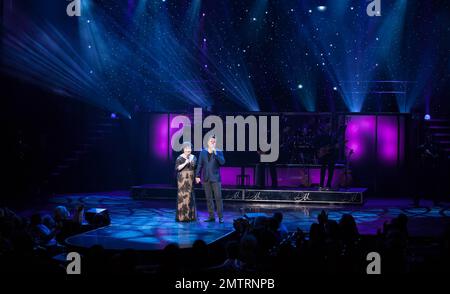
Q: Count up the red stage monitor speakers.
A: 0